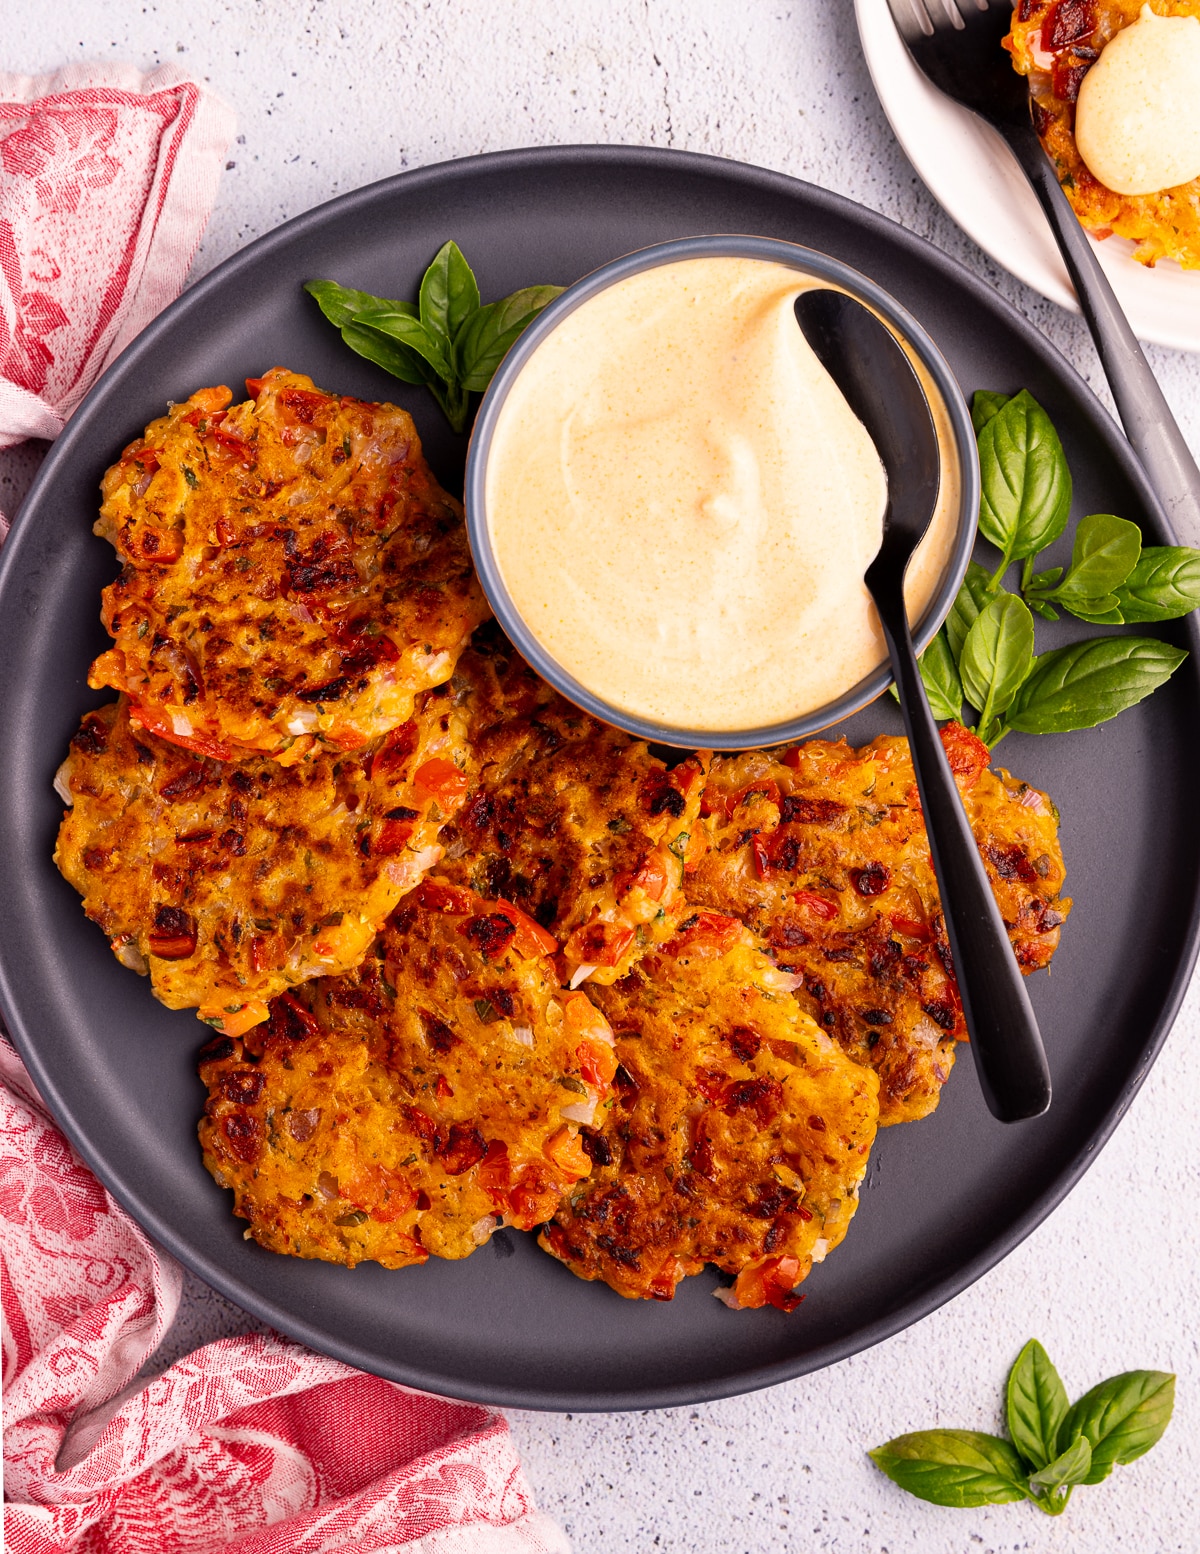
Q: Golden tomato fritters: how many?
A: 7